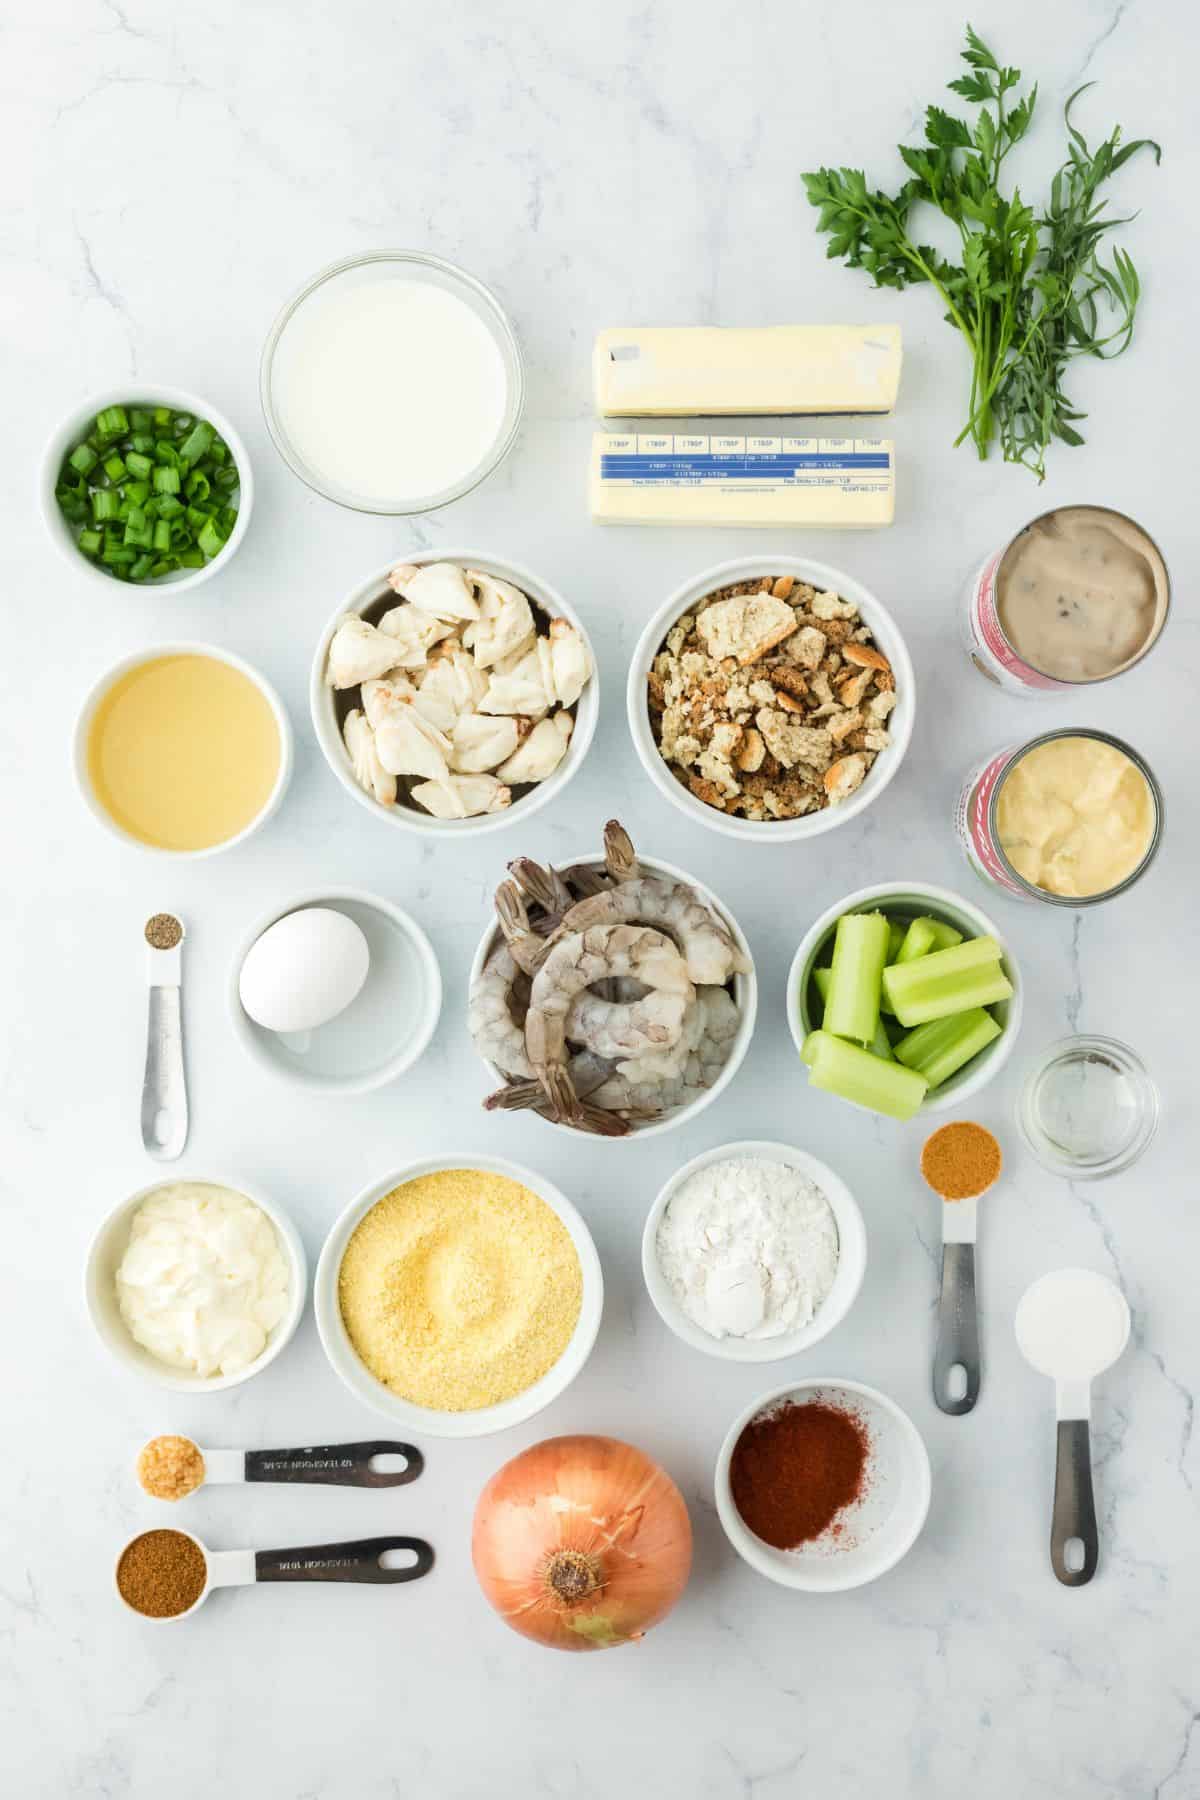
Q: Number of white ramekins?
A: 11